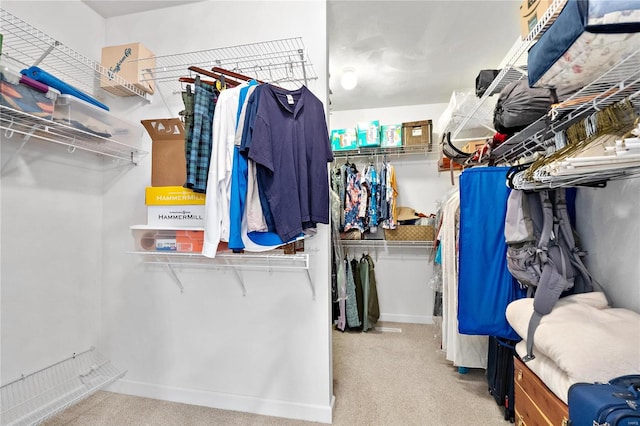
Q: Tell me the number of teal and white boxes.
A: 3